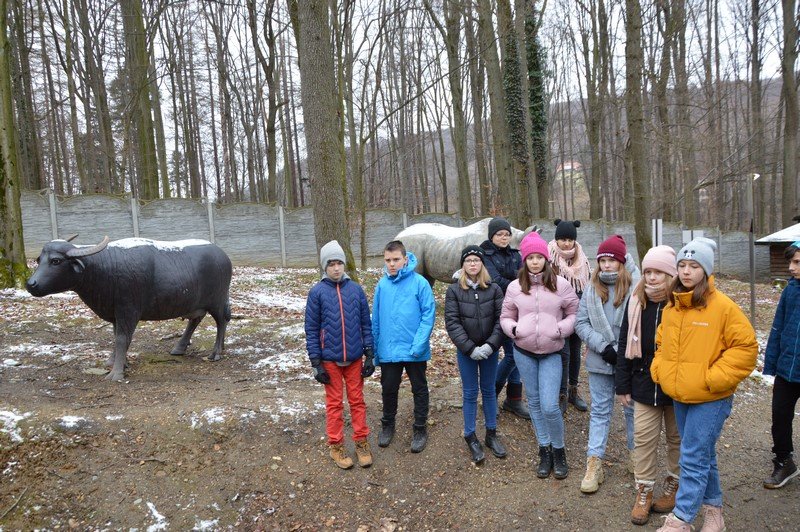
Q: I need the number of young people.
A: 10